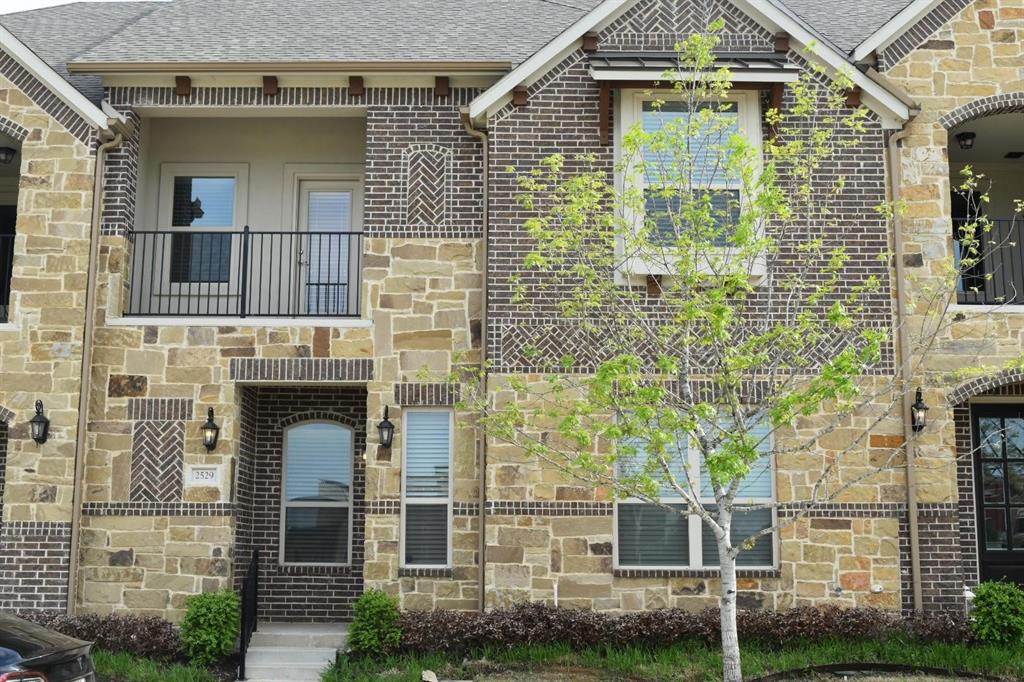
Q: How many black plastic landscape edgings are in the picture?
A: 1